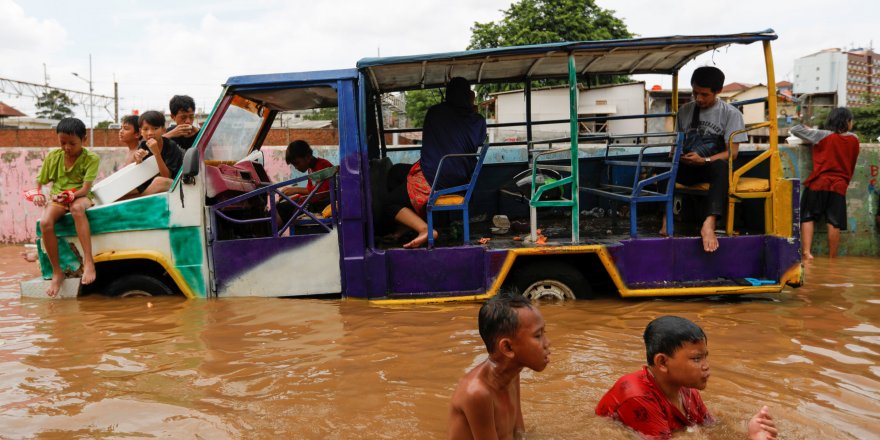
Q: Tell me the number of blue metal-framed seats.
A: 2